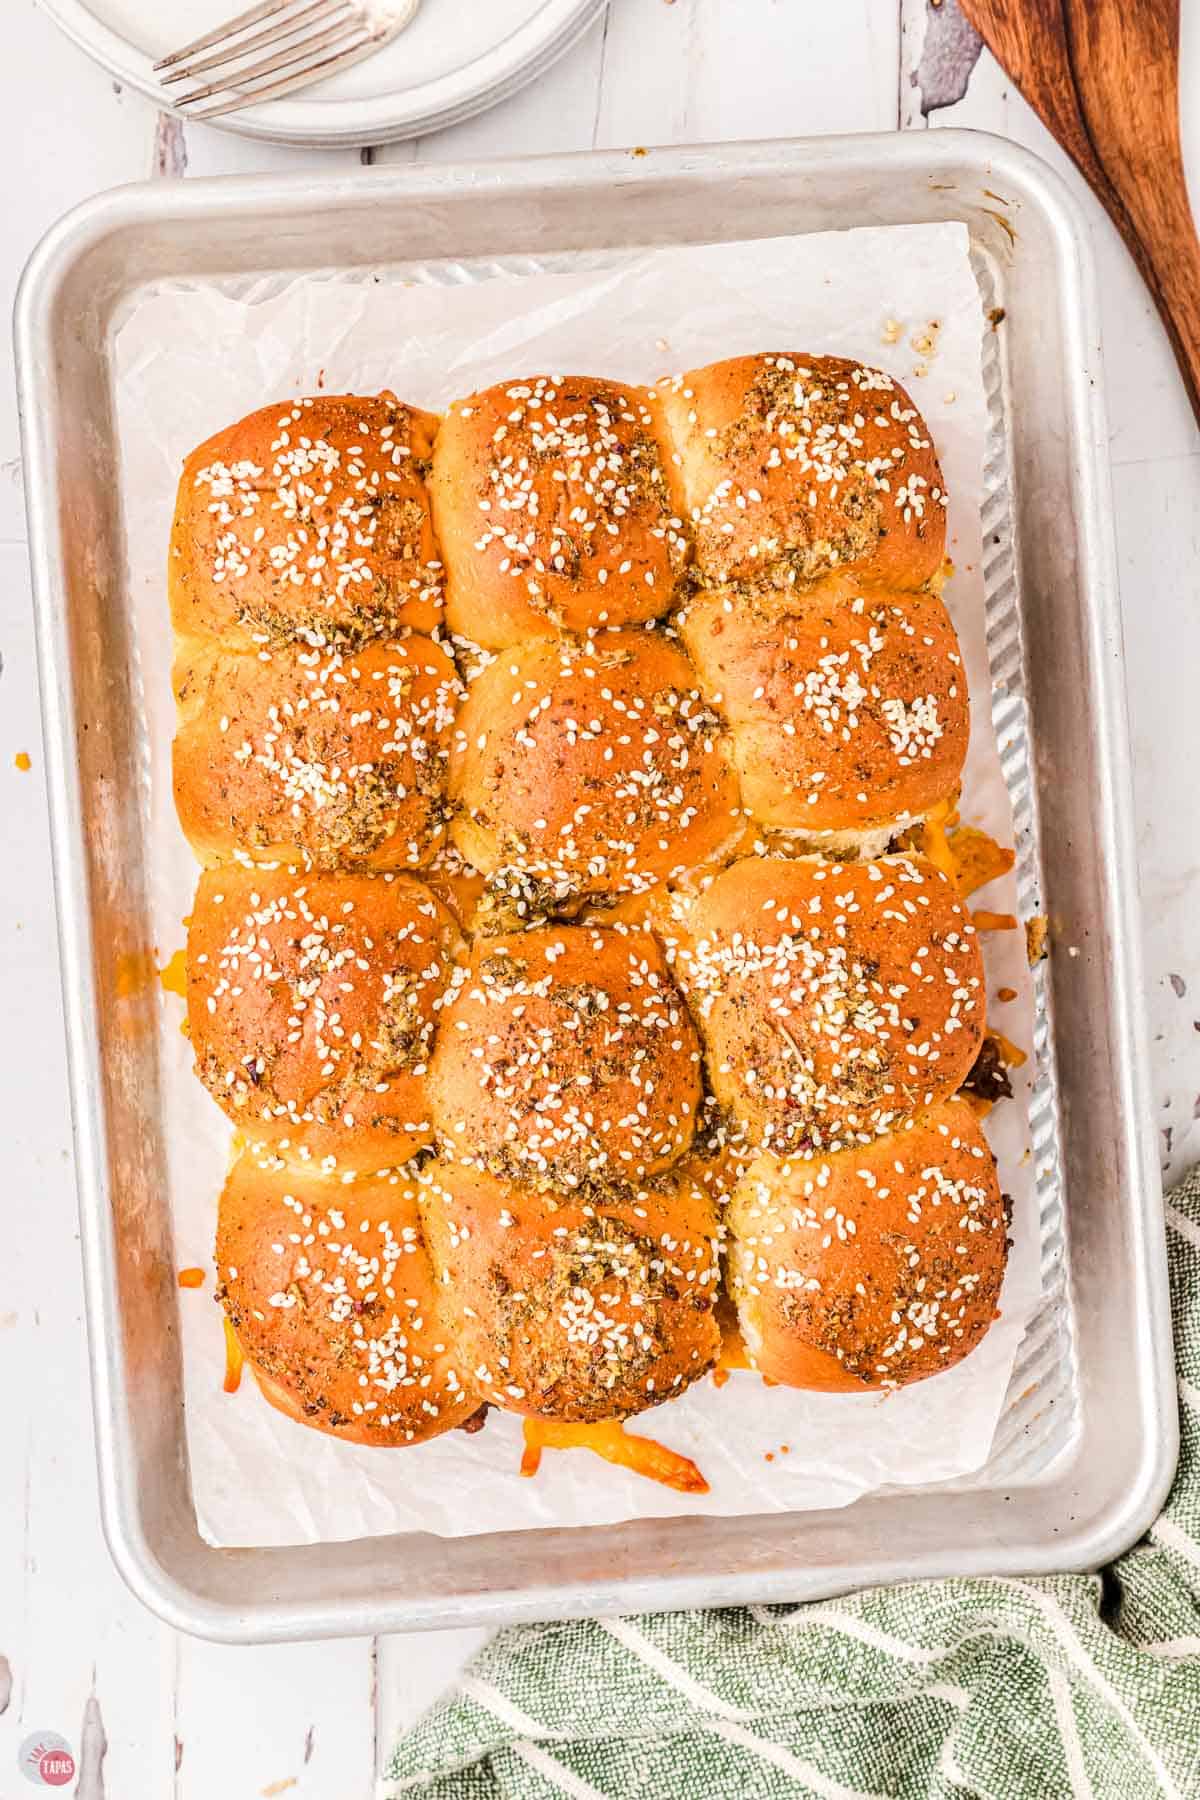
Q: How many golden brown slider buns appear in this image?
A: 12